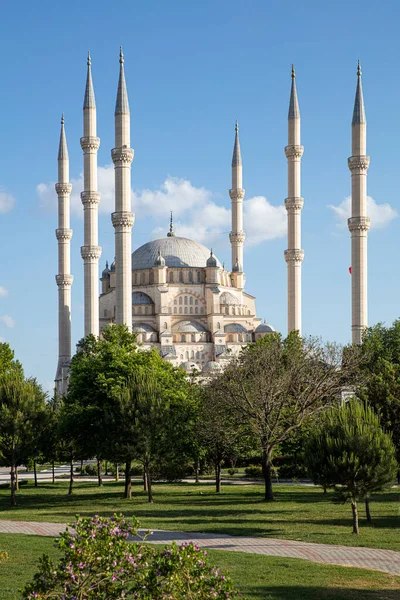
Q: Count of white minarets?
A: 6